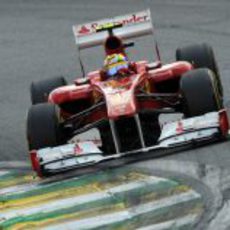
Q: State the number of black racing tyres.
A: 4